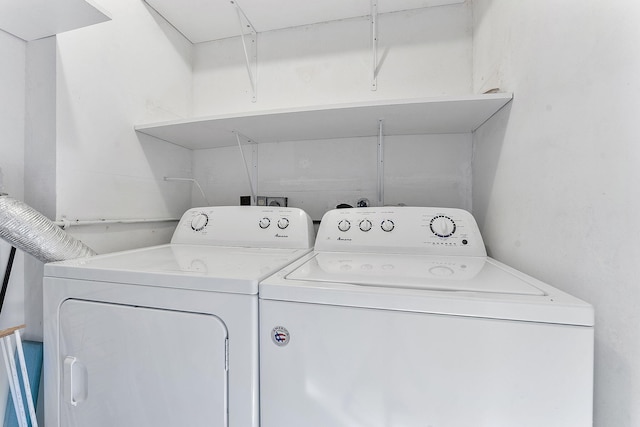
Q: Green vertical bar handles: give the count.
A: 0